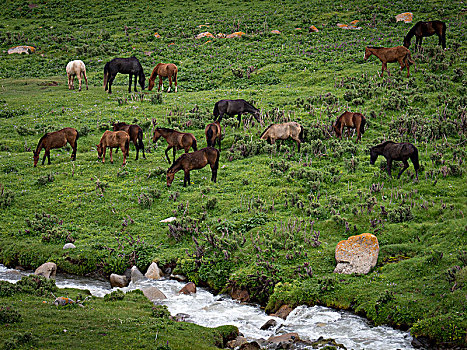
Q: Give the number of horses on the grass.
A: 15